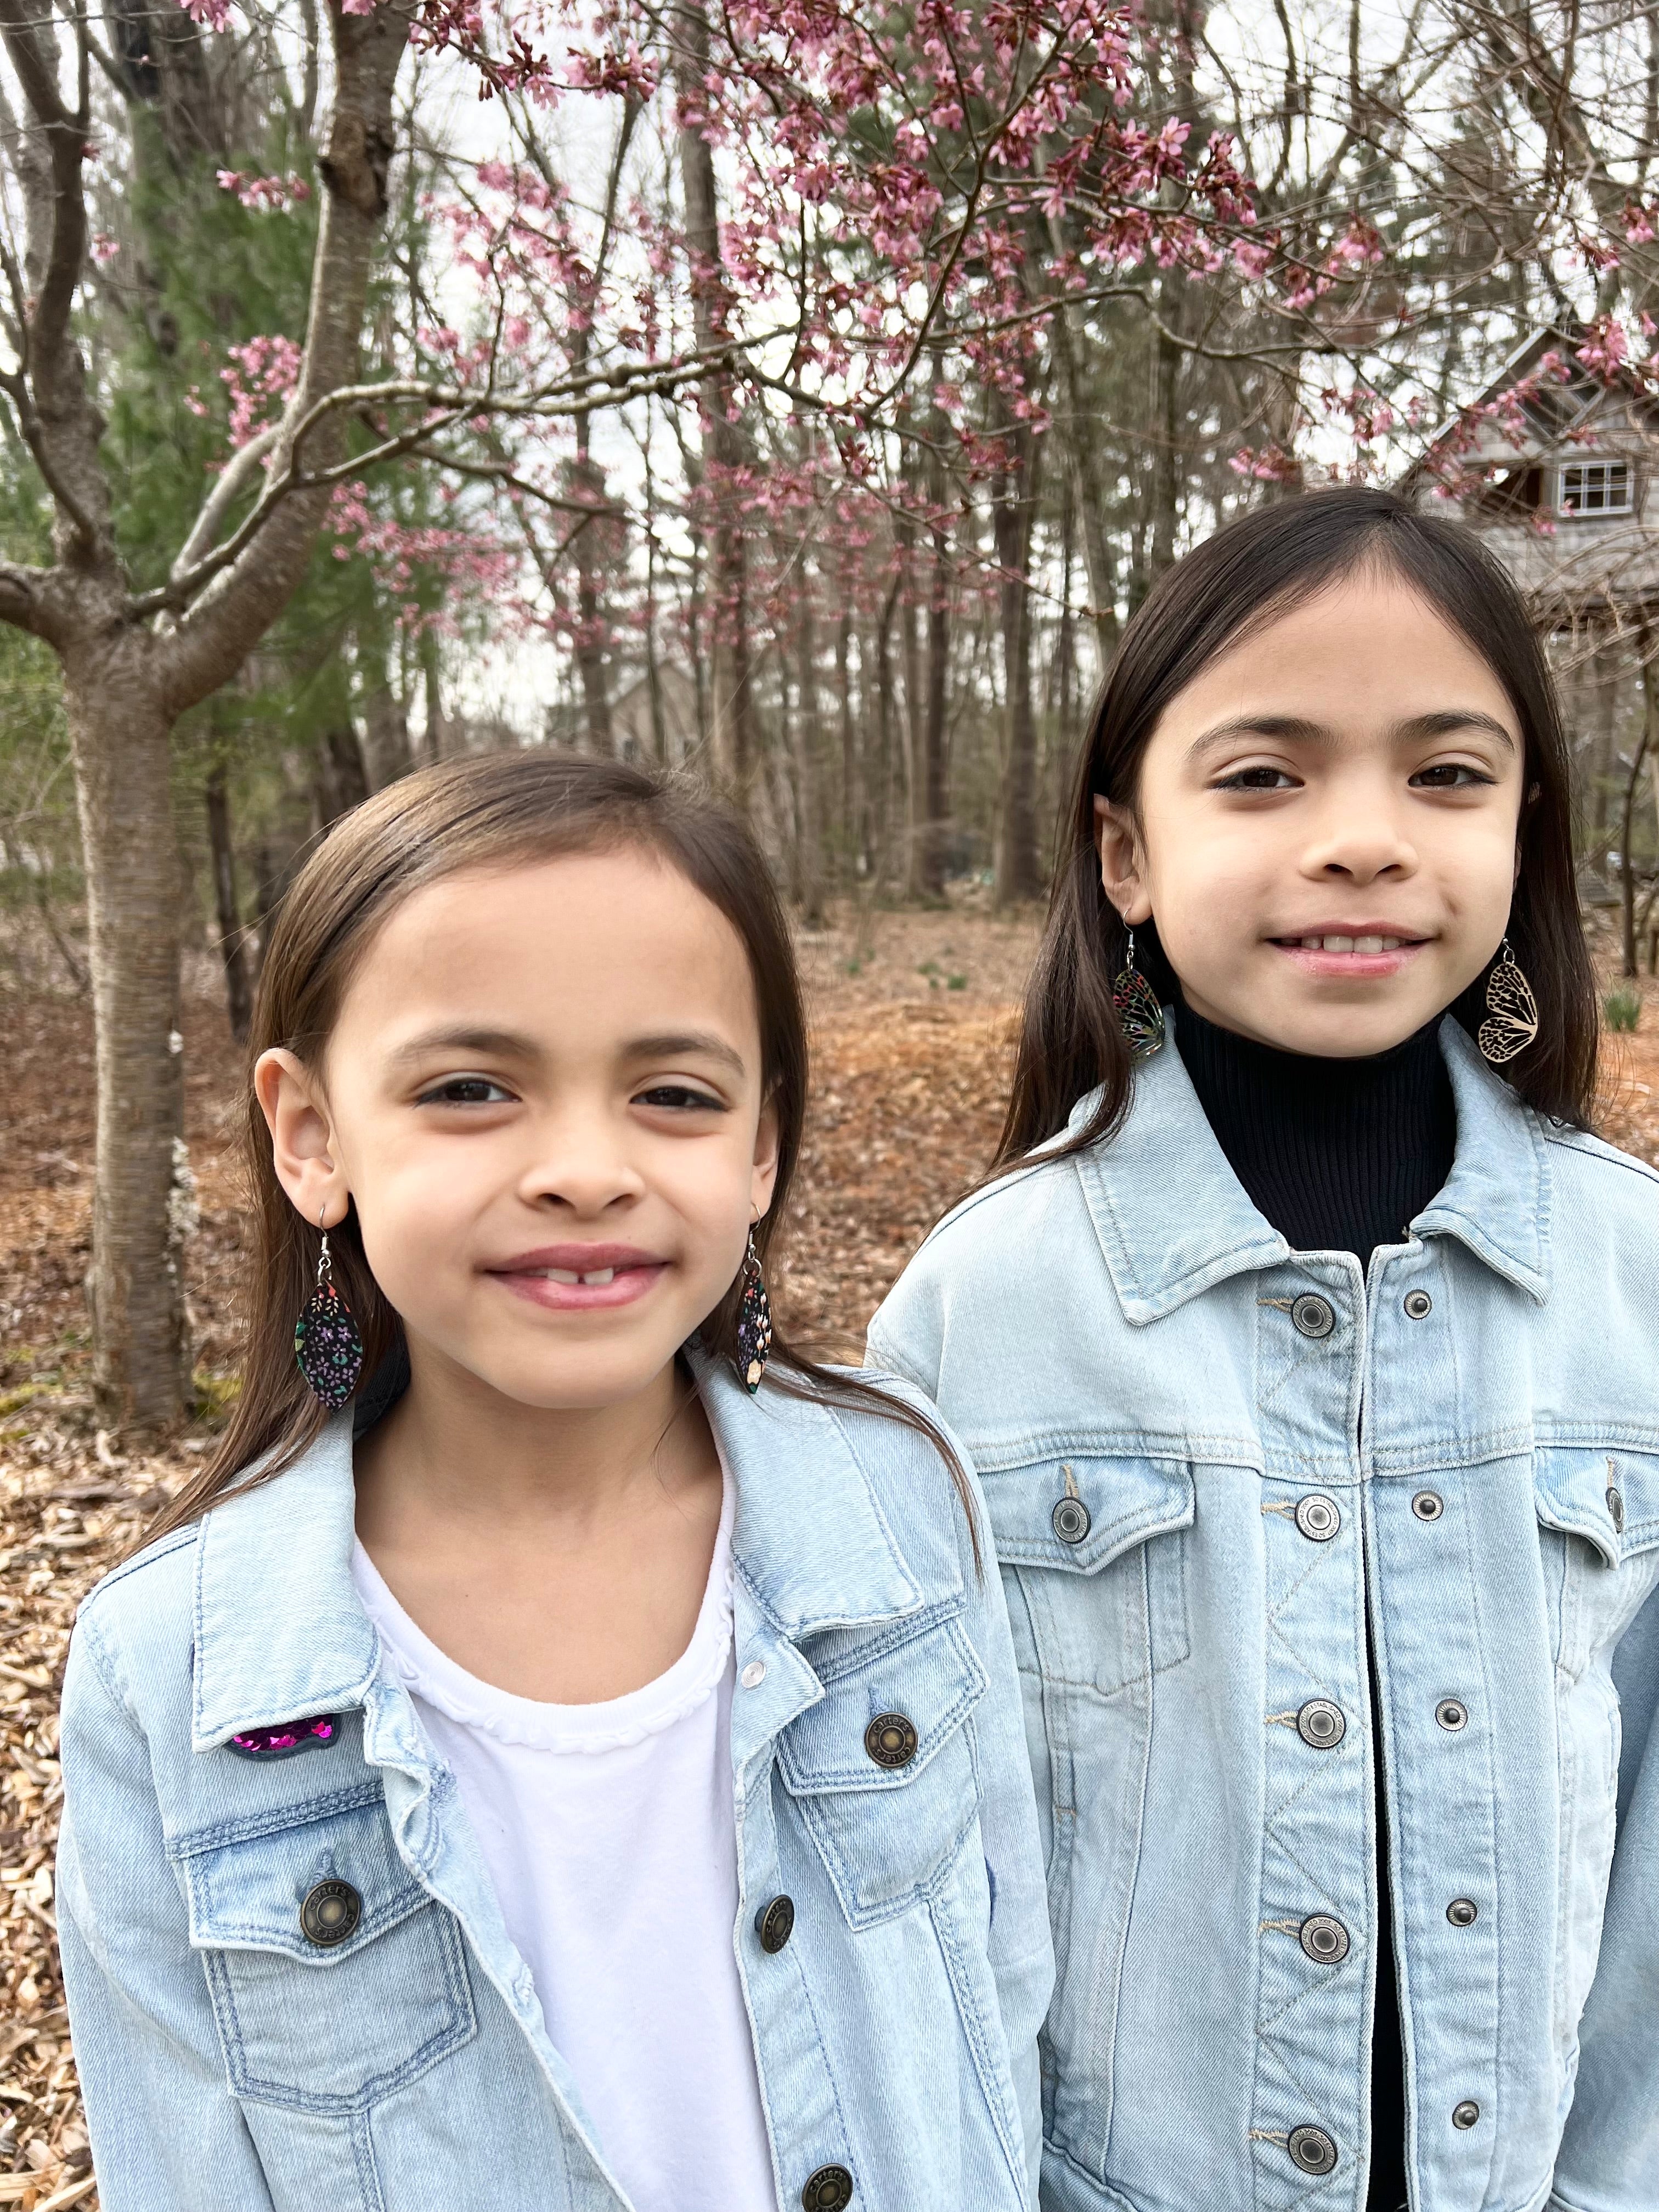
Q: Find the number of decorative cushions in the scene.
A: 0